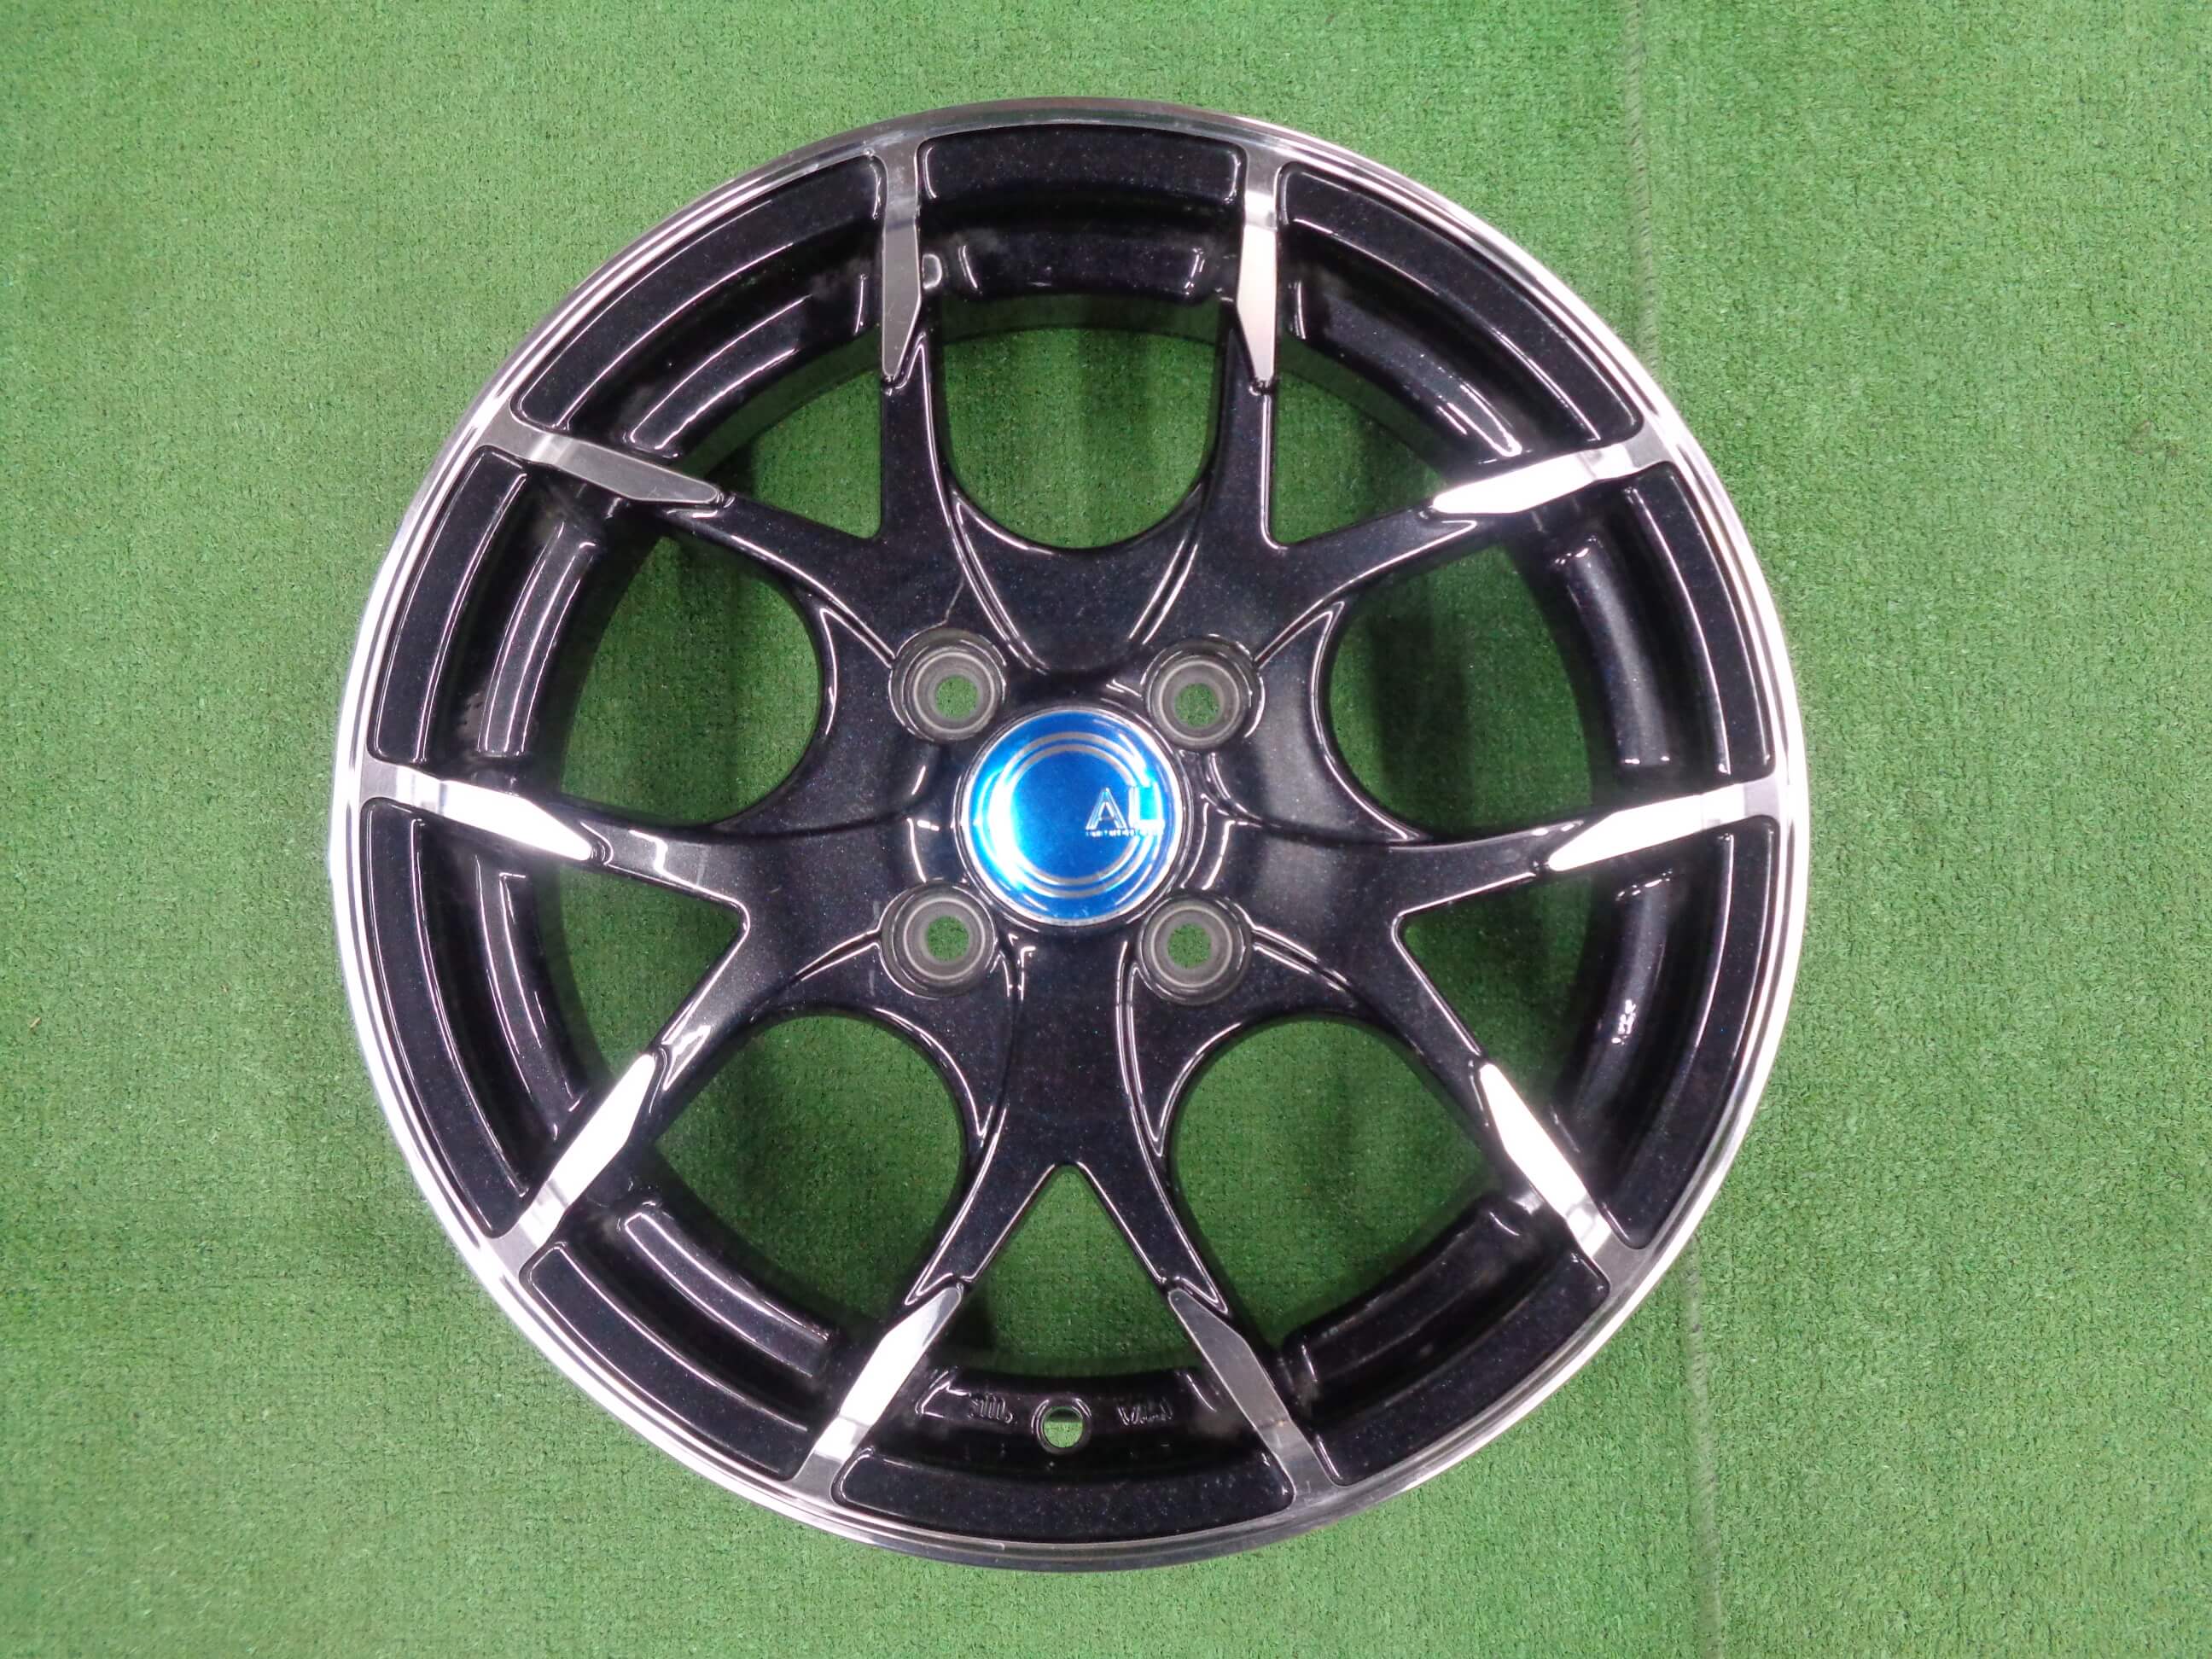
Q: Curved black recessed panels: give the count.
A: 10